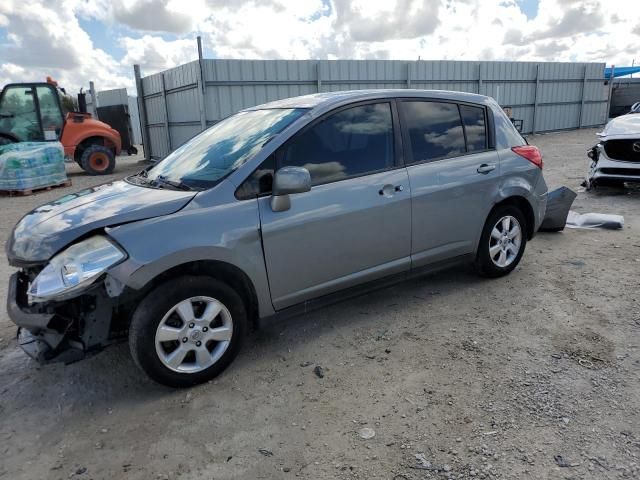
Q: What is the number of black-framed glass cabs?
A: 1